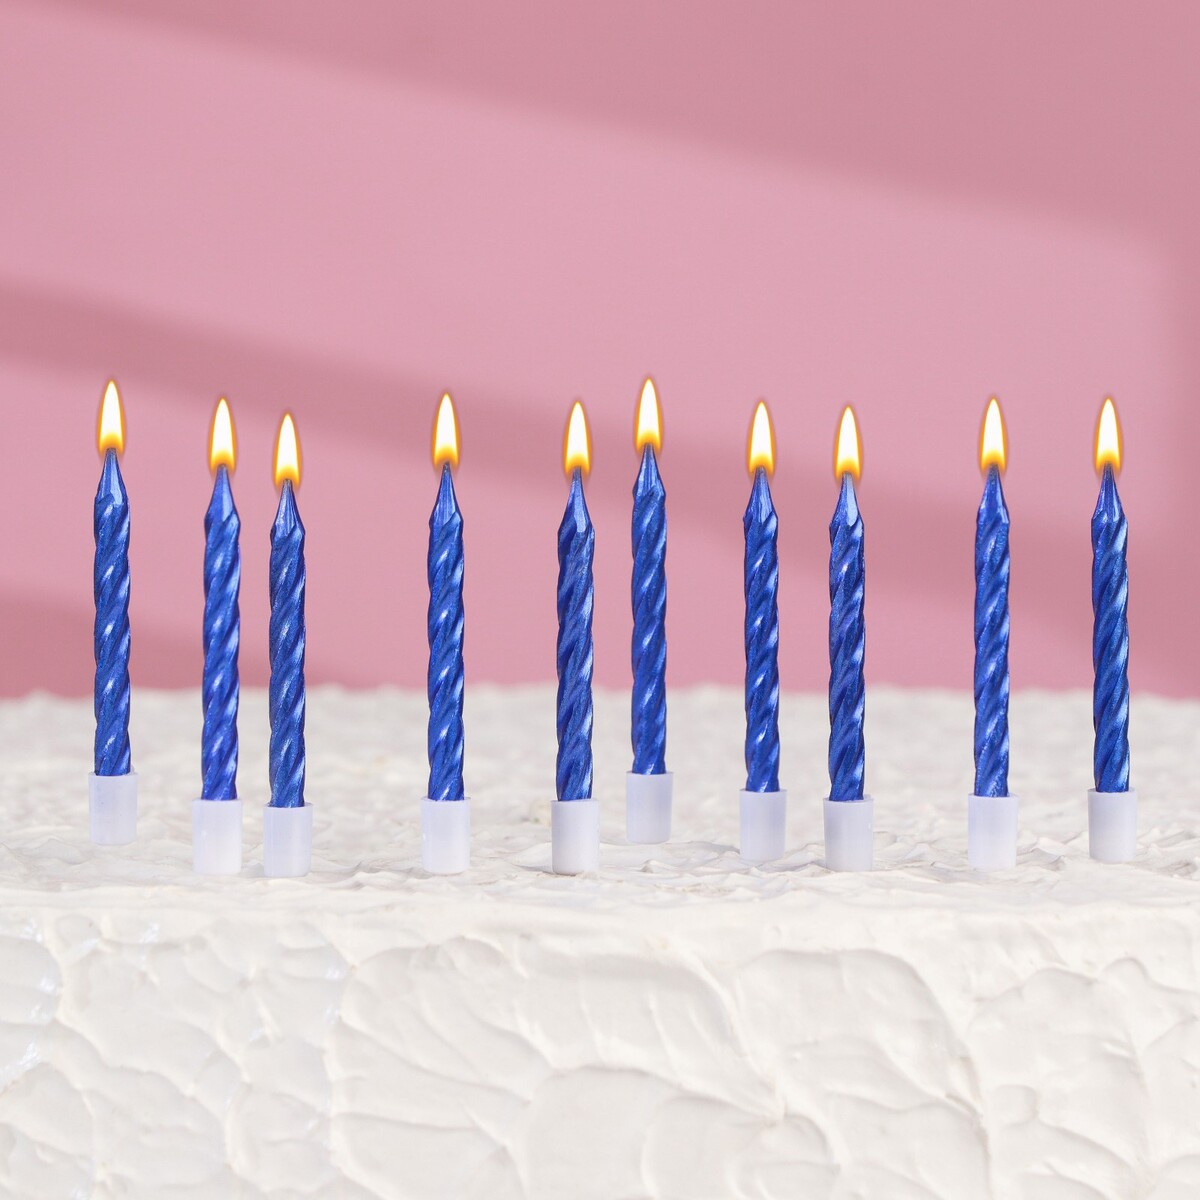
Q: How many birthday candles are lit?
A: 10